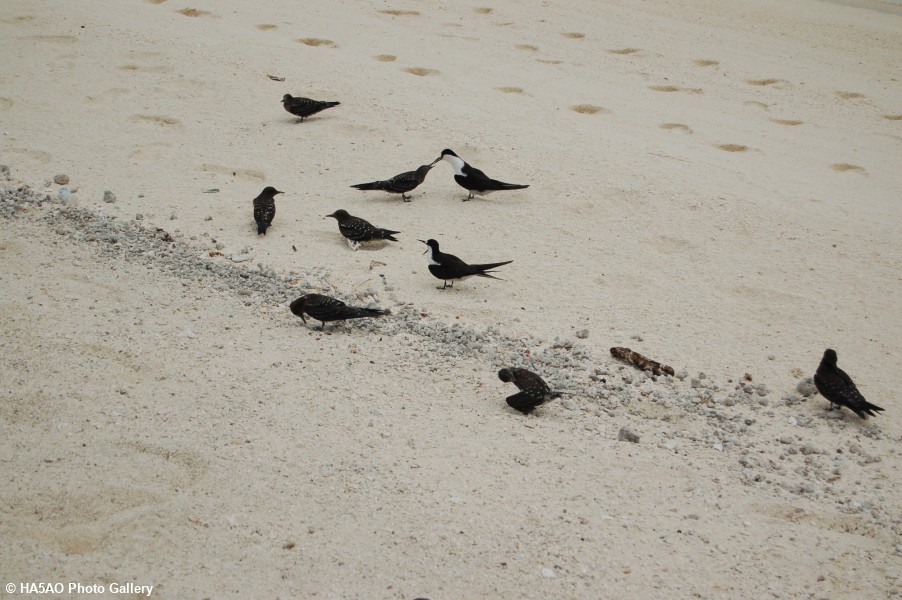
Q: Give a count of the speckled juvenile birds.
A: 7